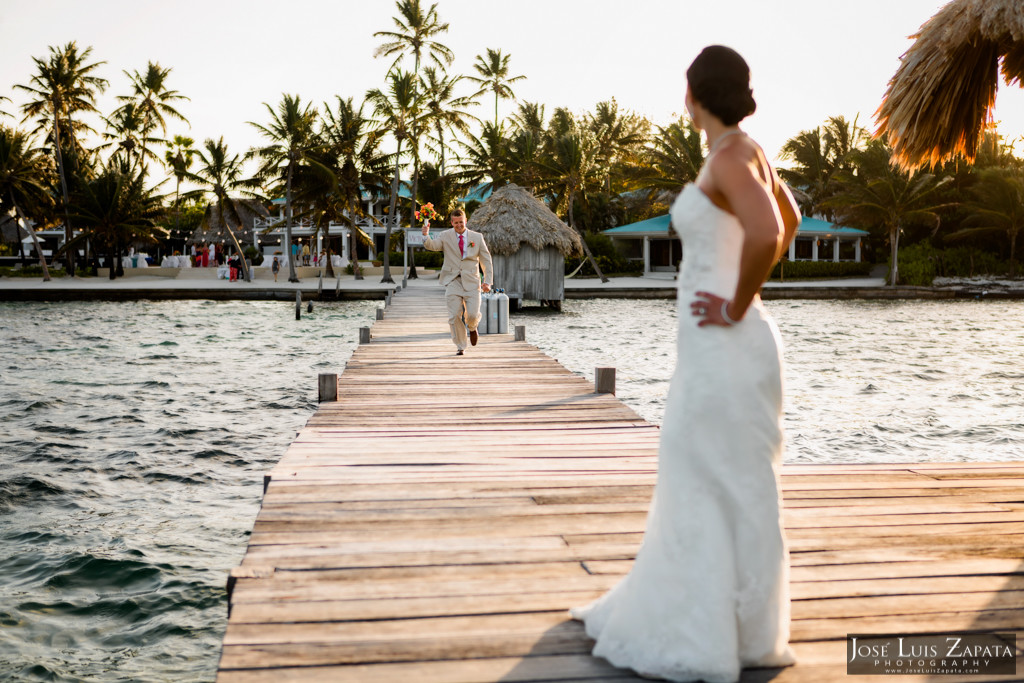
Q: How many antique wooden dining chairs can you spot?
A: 0